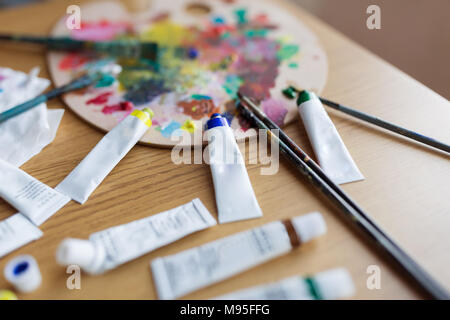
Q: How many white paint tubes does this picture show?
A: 8